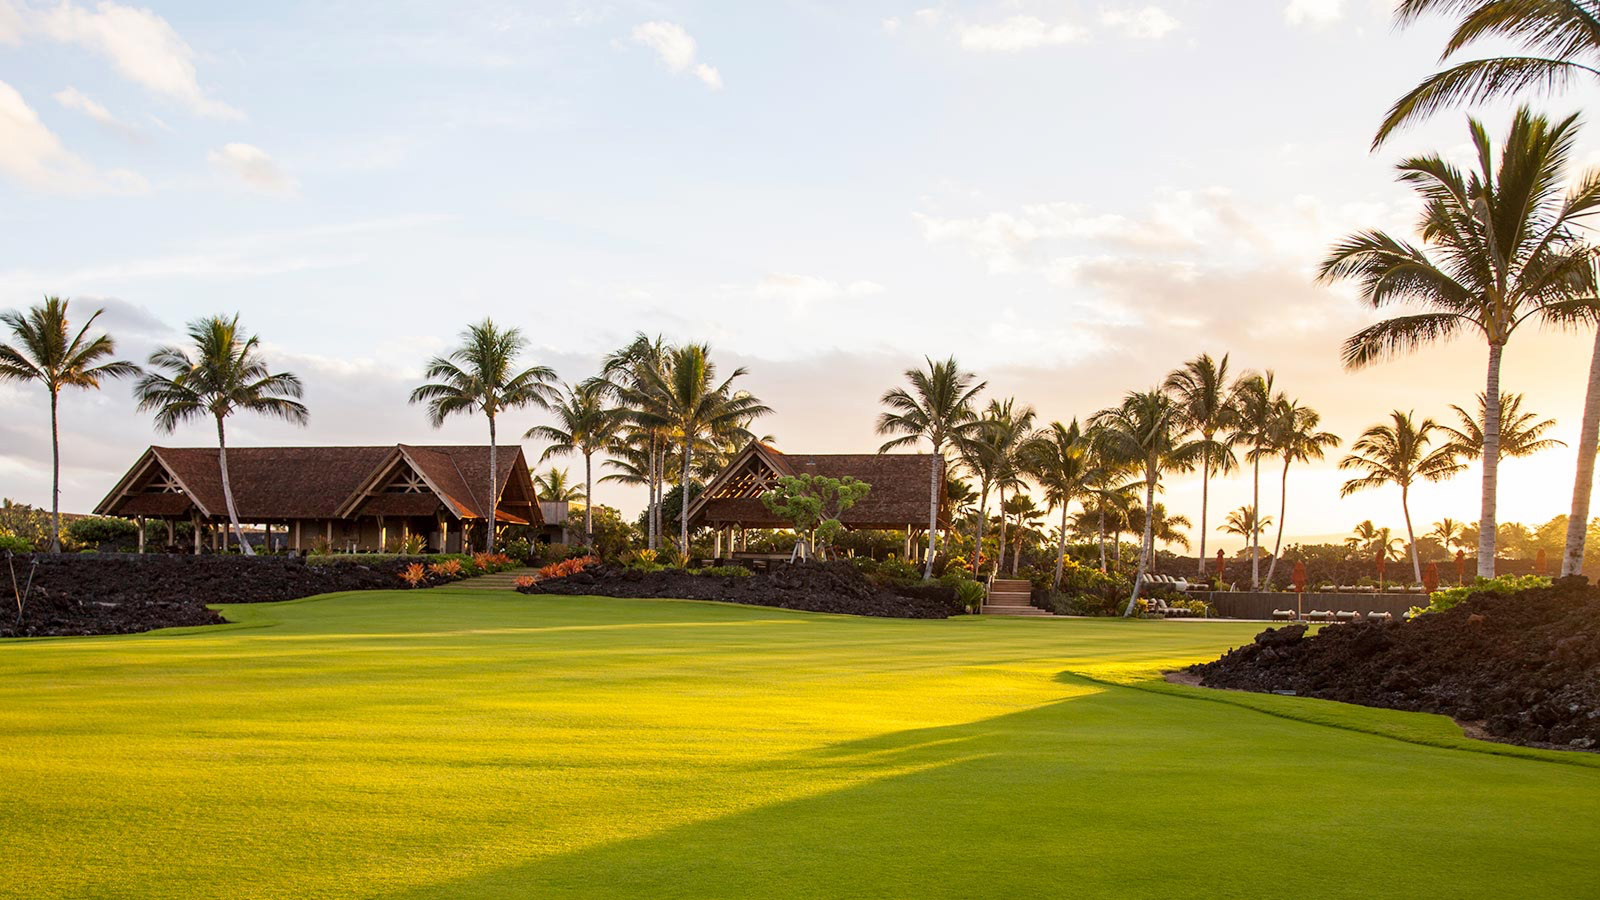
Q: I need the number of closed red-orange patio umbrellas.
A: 6